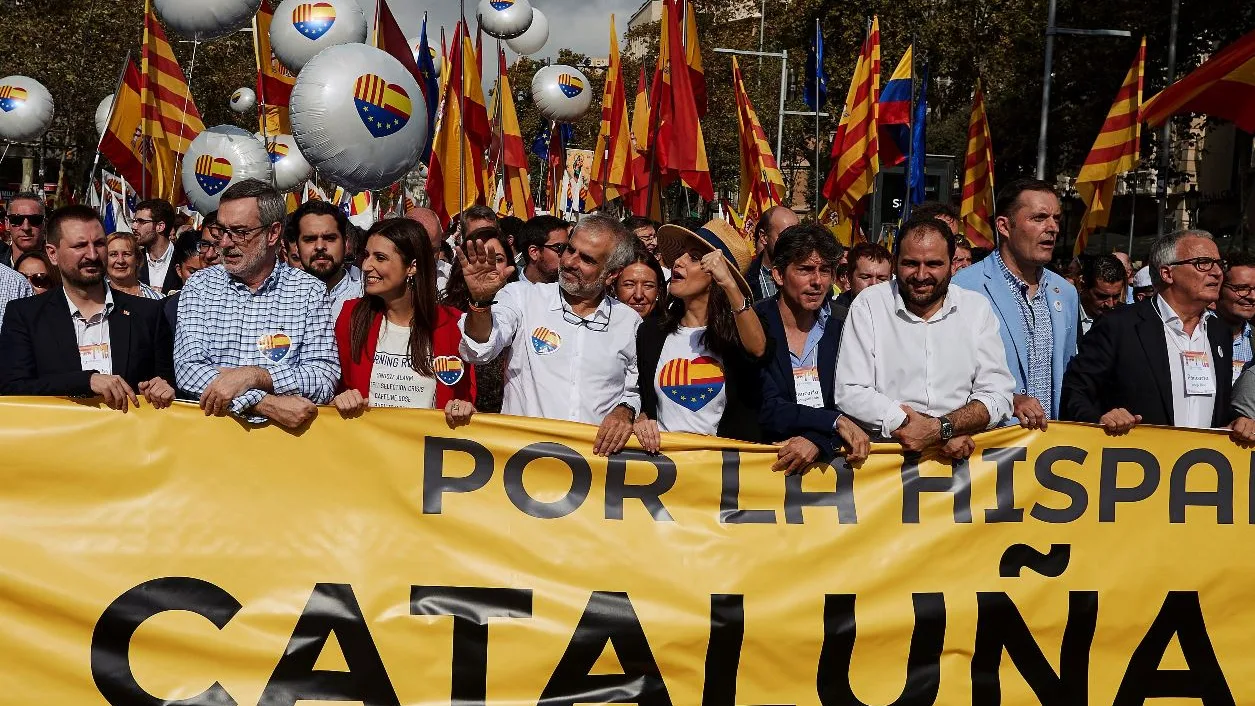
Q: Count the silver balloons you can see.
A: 12